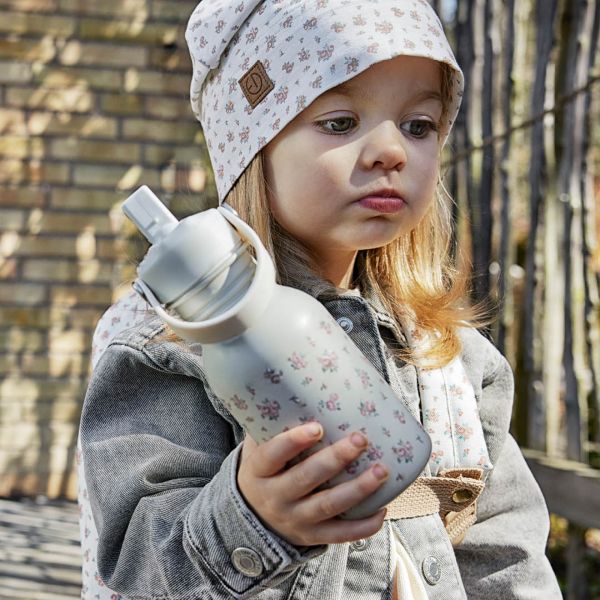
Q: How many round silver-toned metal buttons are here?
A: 4